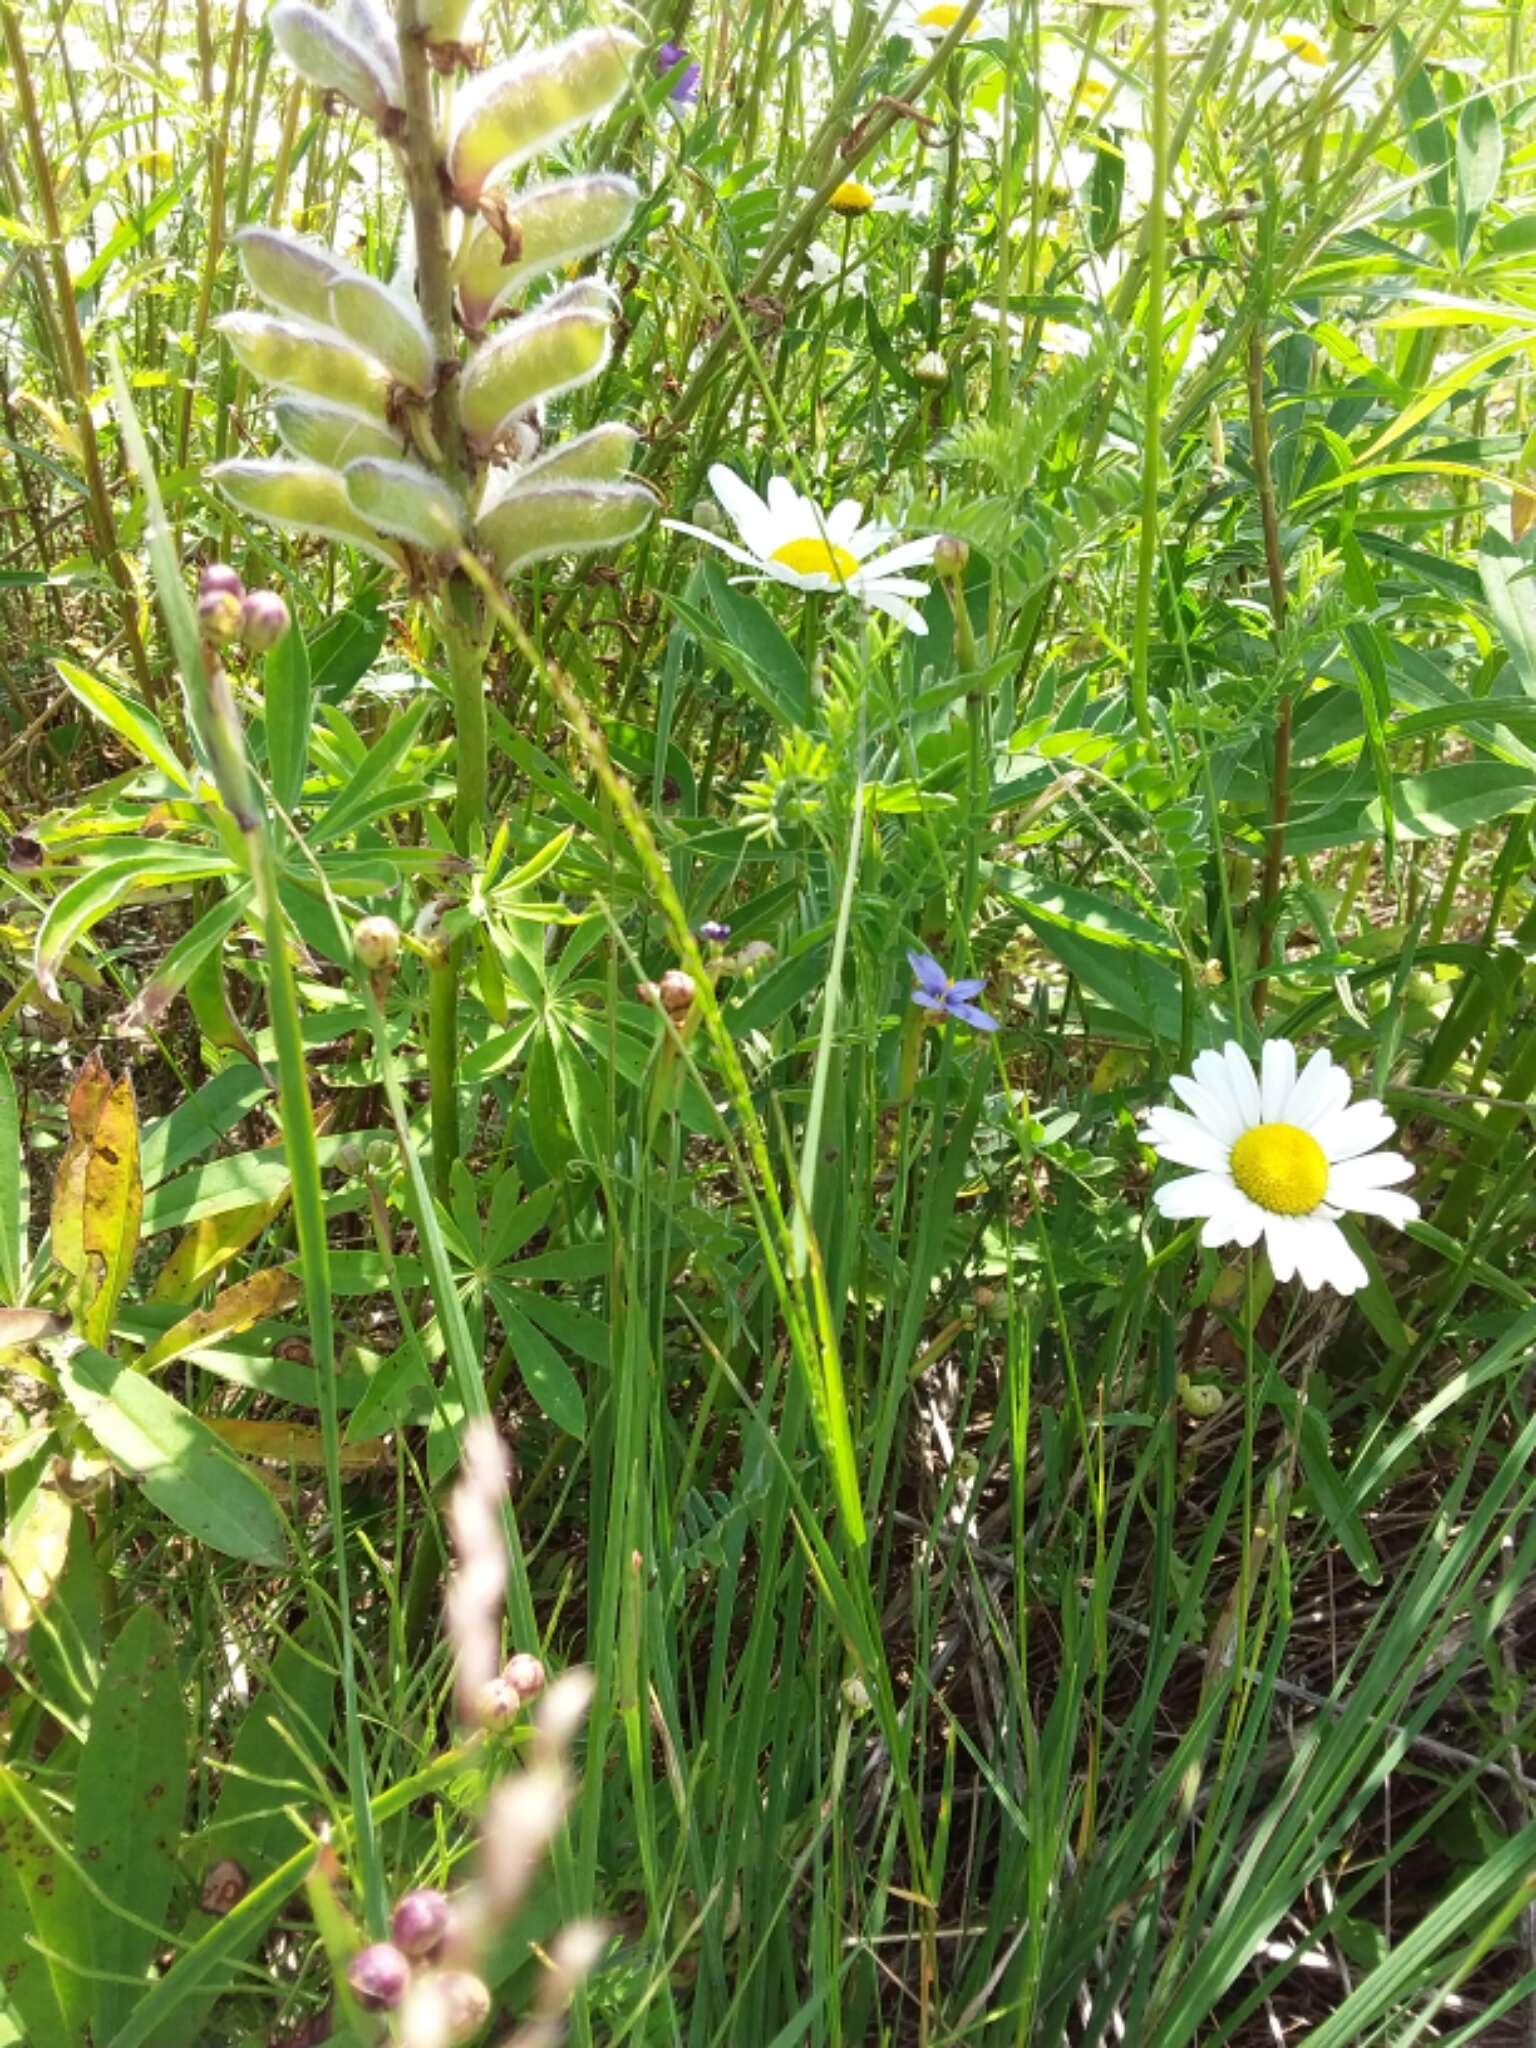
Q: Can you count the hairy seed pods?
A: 15